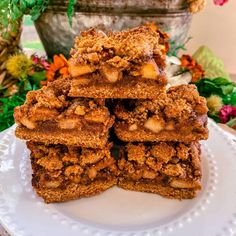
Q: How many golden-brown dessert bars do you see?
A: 5